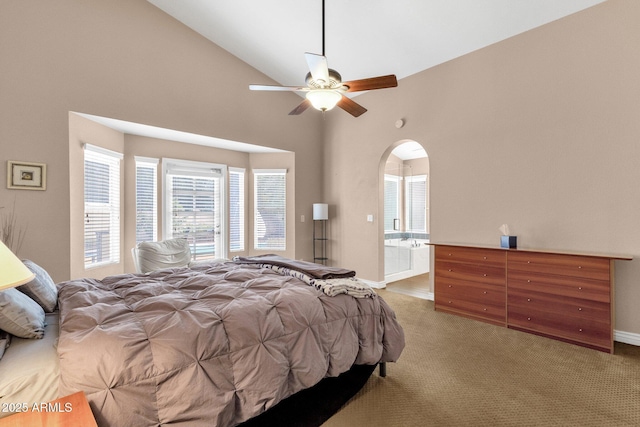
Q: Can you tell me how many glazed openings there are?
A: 7